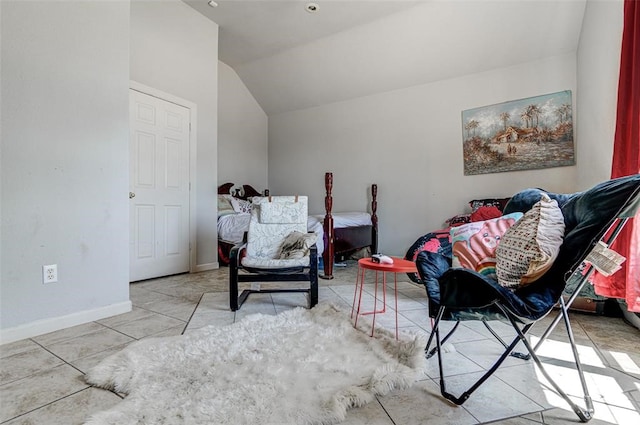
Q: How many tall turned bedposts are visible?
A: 2